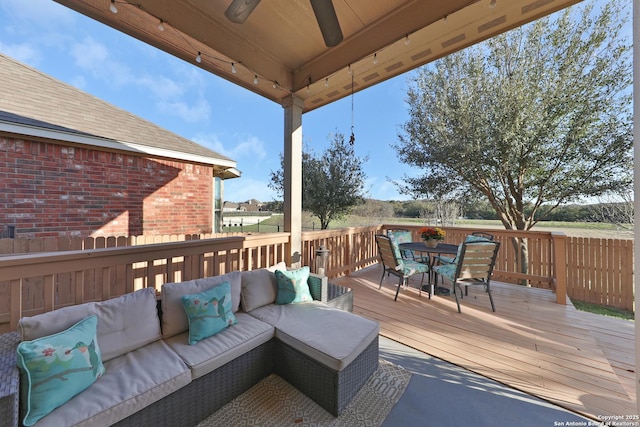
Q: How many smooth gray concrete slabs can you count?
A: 1